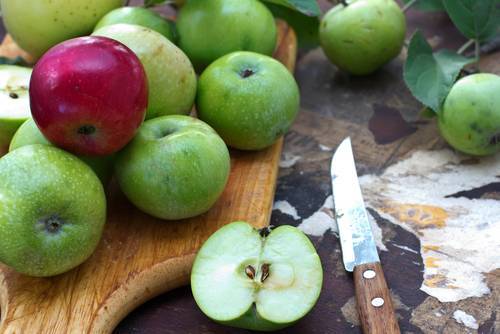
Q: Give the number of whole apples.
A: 11